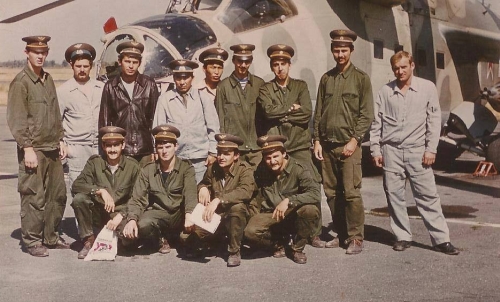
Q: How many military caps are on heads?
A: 12